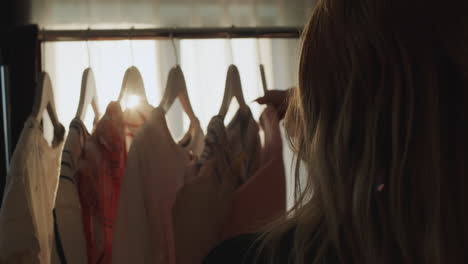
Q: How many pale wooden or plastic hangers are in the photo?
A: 6